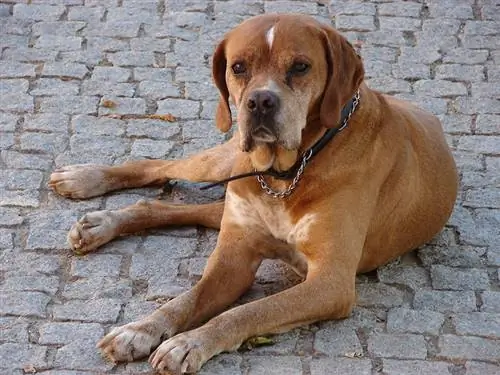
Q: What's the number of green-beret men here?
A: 0